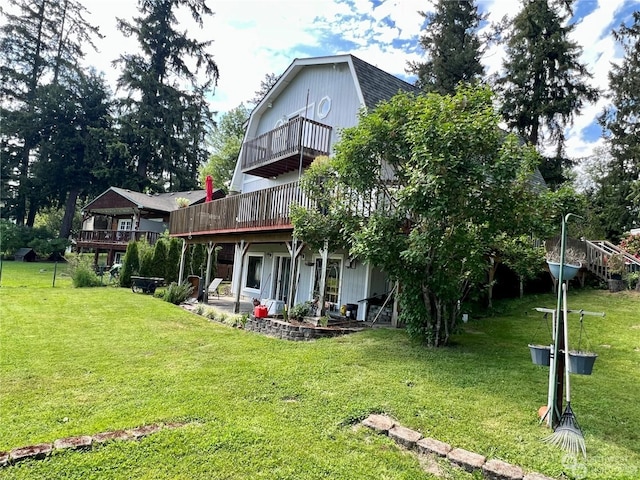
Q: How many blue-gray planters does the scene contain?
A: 3